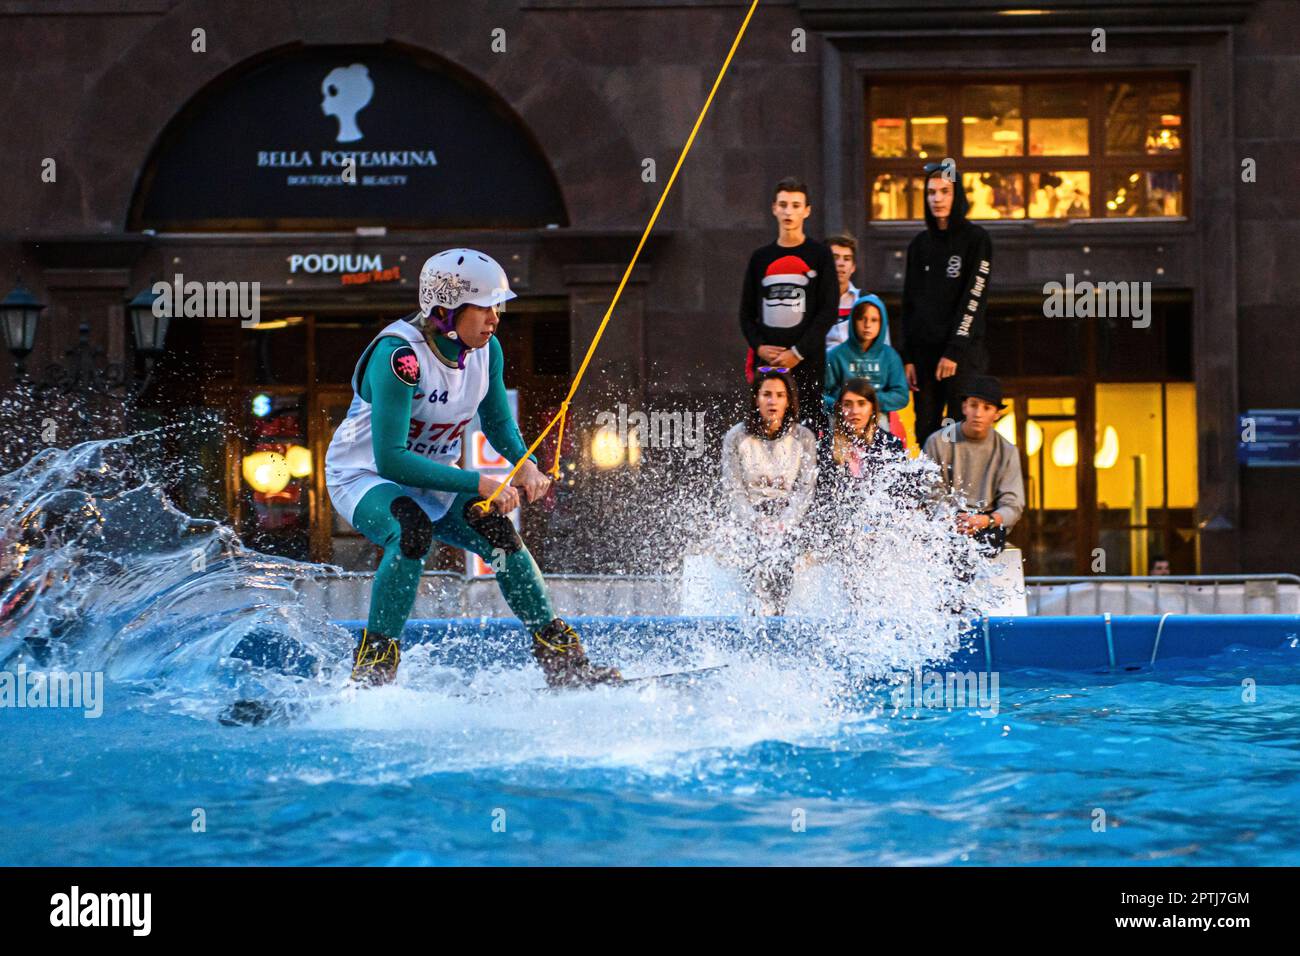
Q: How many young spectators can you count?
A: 7